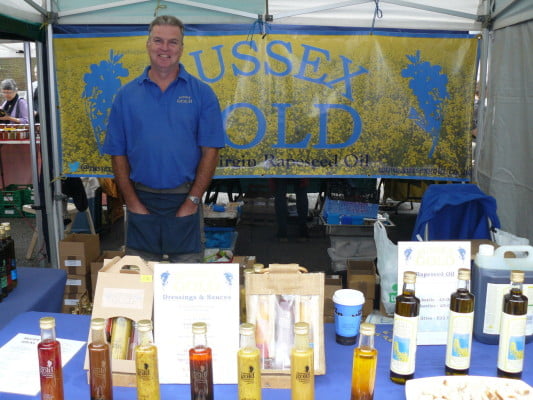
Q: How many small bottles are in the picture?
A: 7